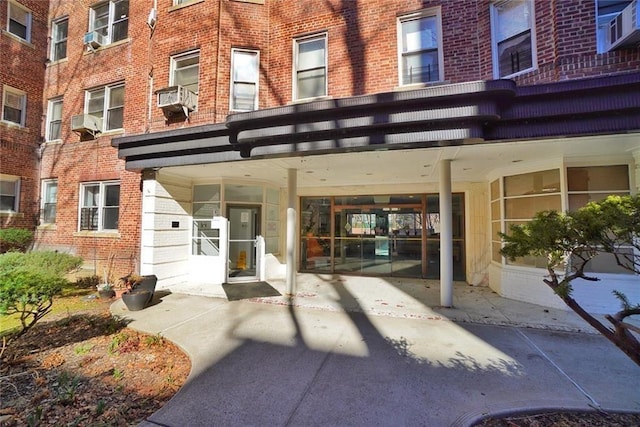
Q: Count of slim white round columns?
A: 2